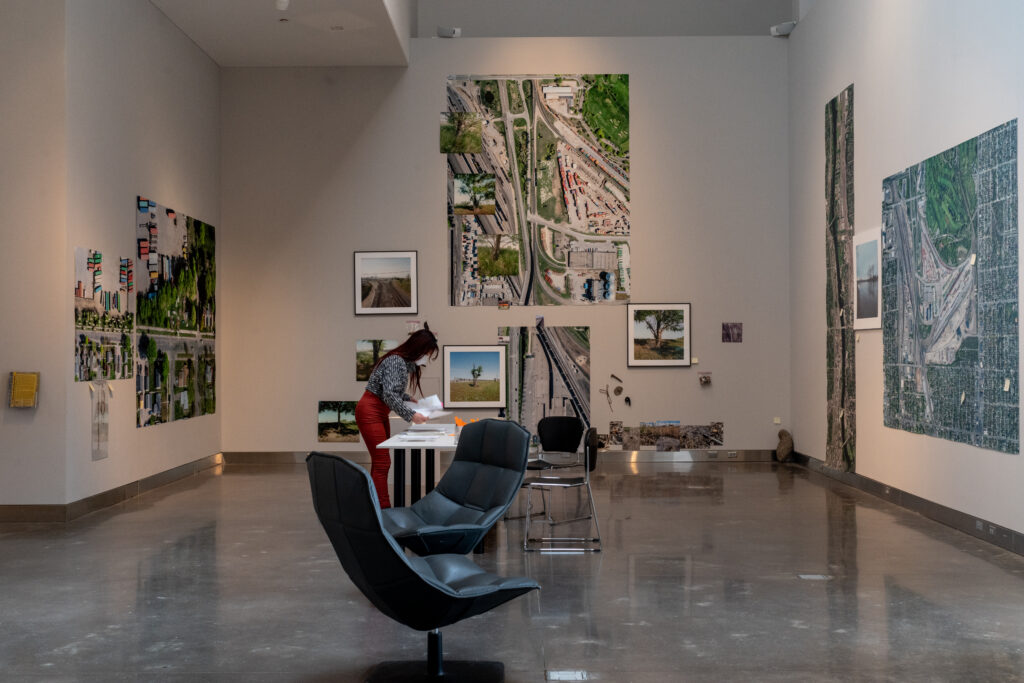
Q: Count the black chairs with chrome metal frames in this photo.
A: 2